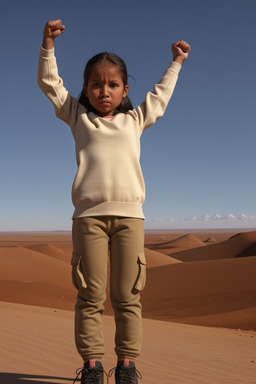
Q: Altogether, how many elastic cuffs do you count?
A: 4